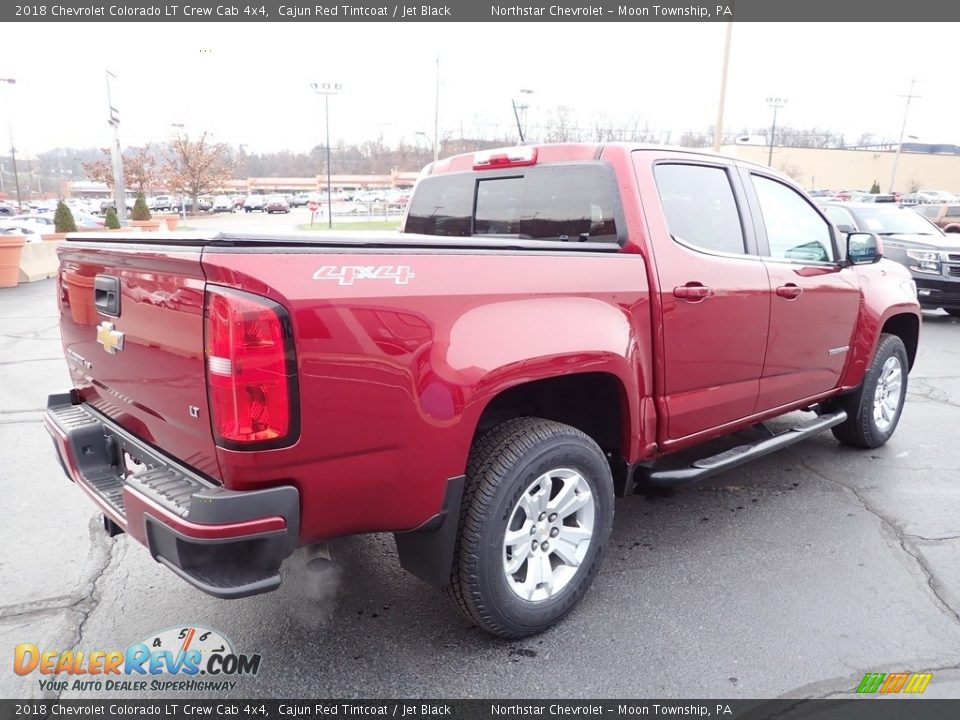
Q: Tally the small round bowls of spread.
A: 0